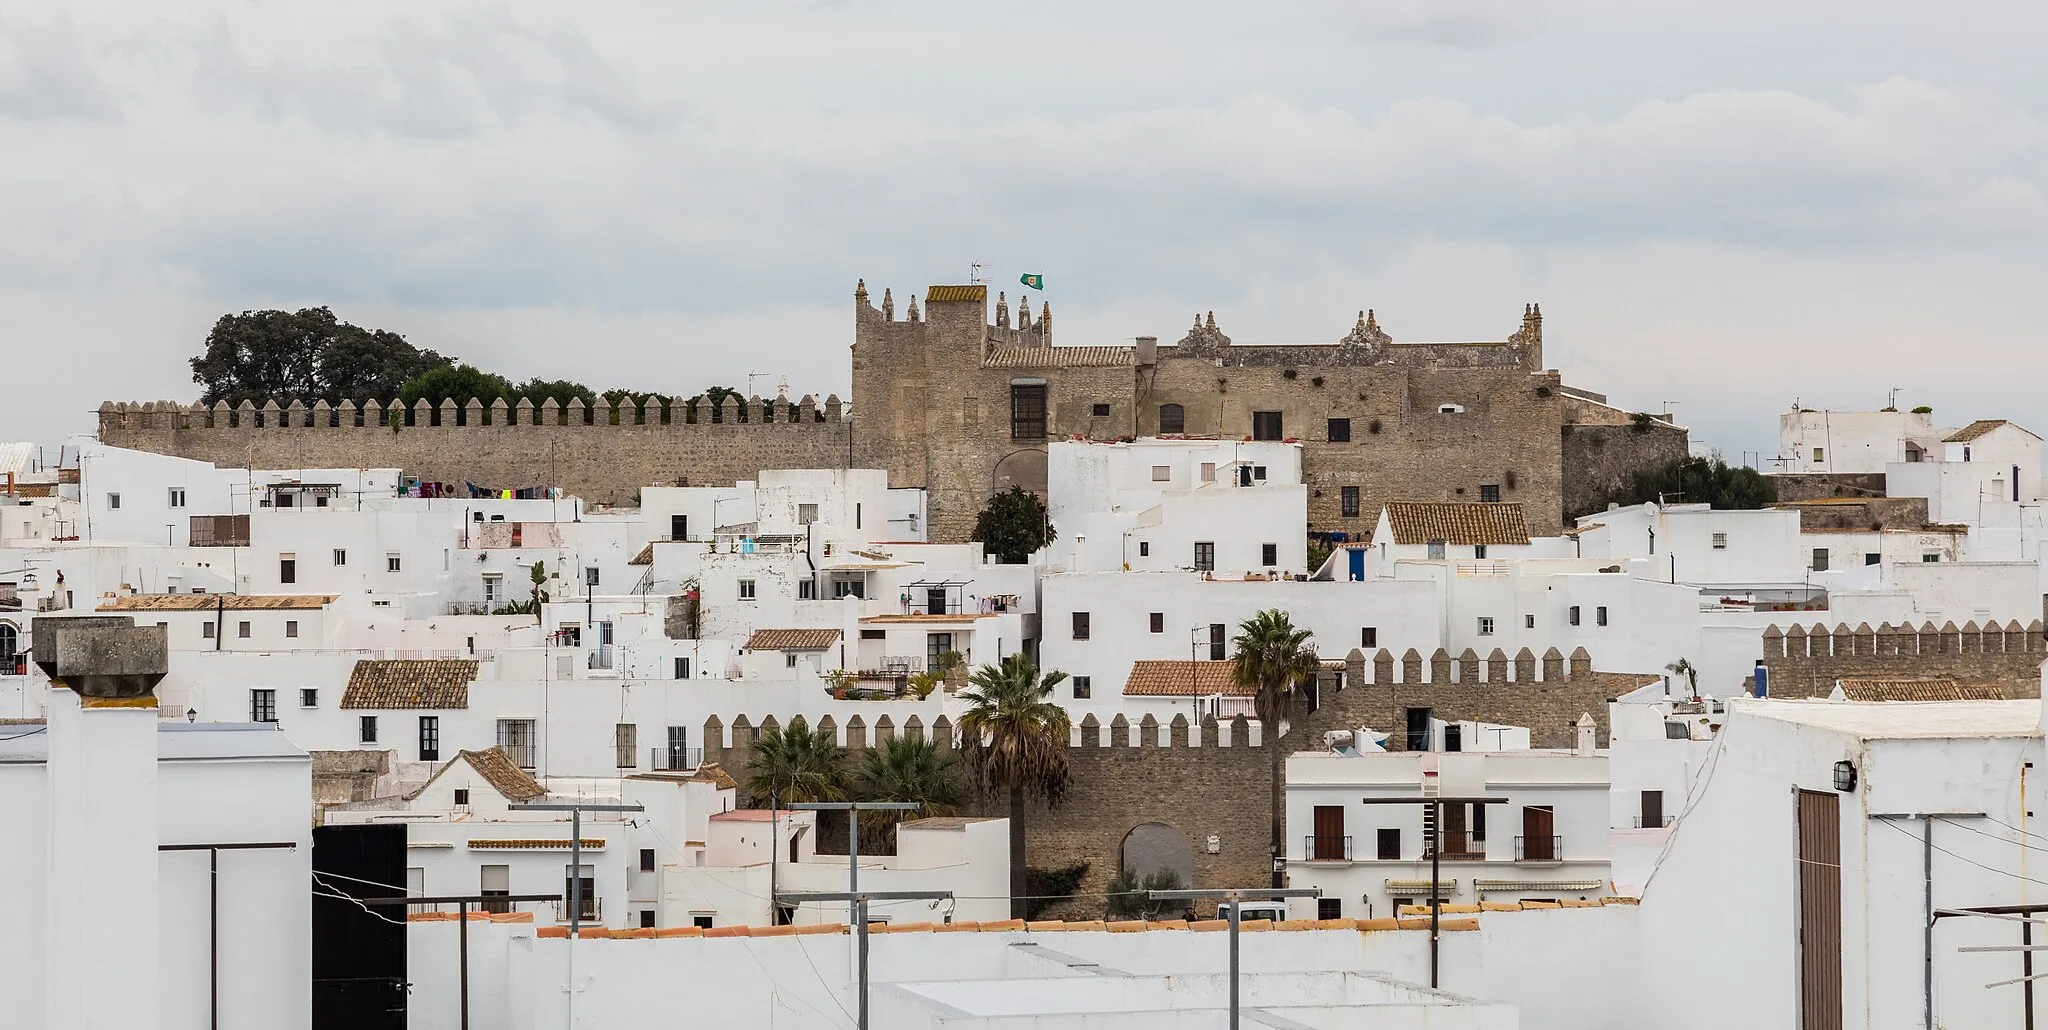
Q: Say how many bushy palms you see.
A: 4